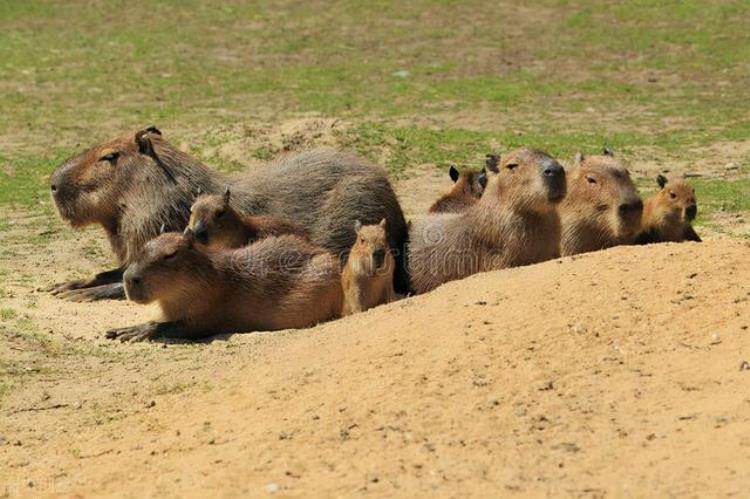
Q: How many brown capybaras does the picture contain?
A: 8